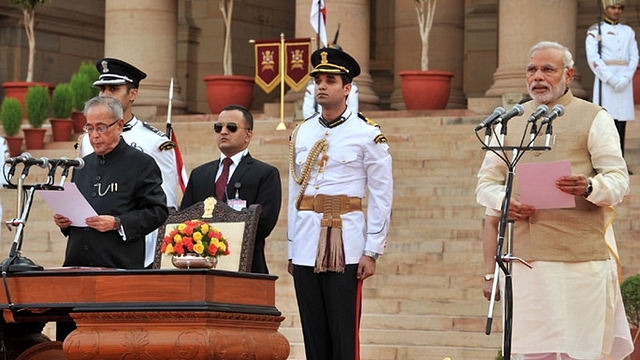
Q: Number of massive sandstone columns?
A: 4